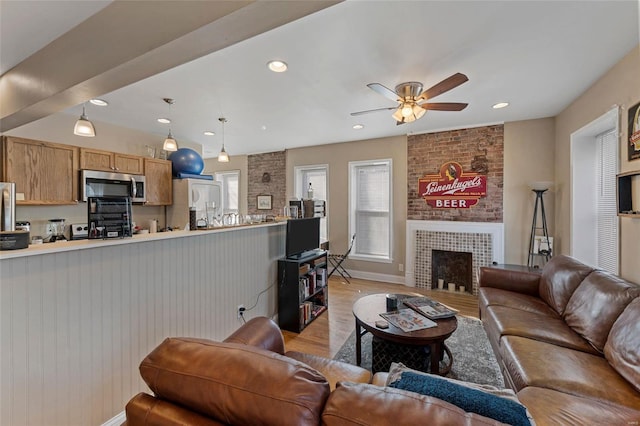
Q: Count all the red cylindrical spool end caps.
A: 0